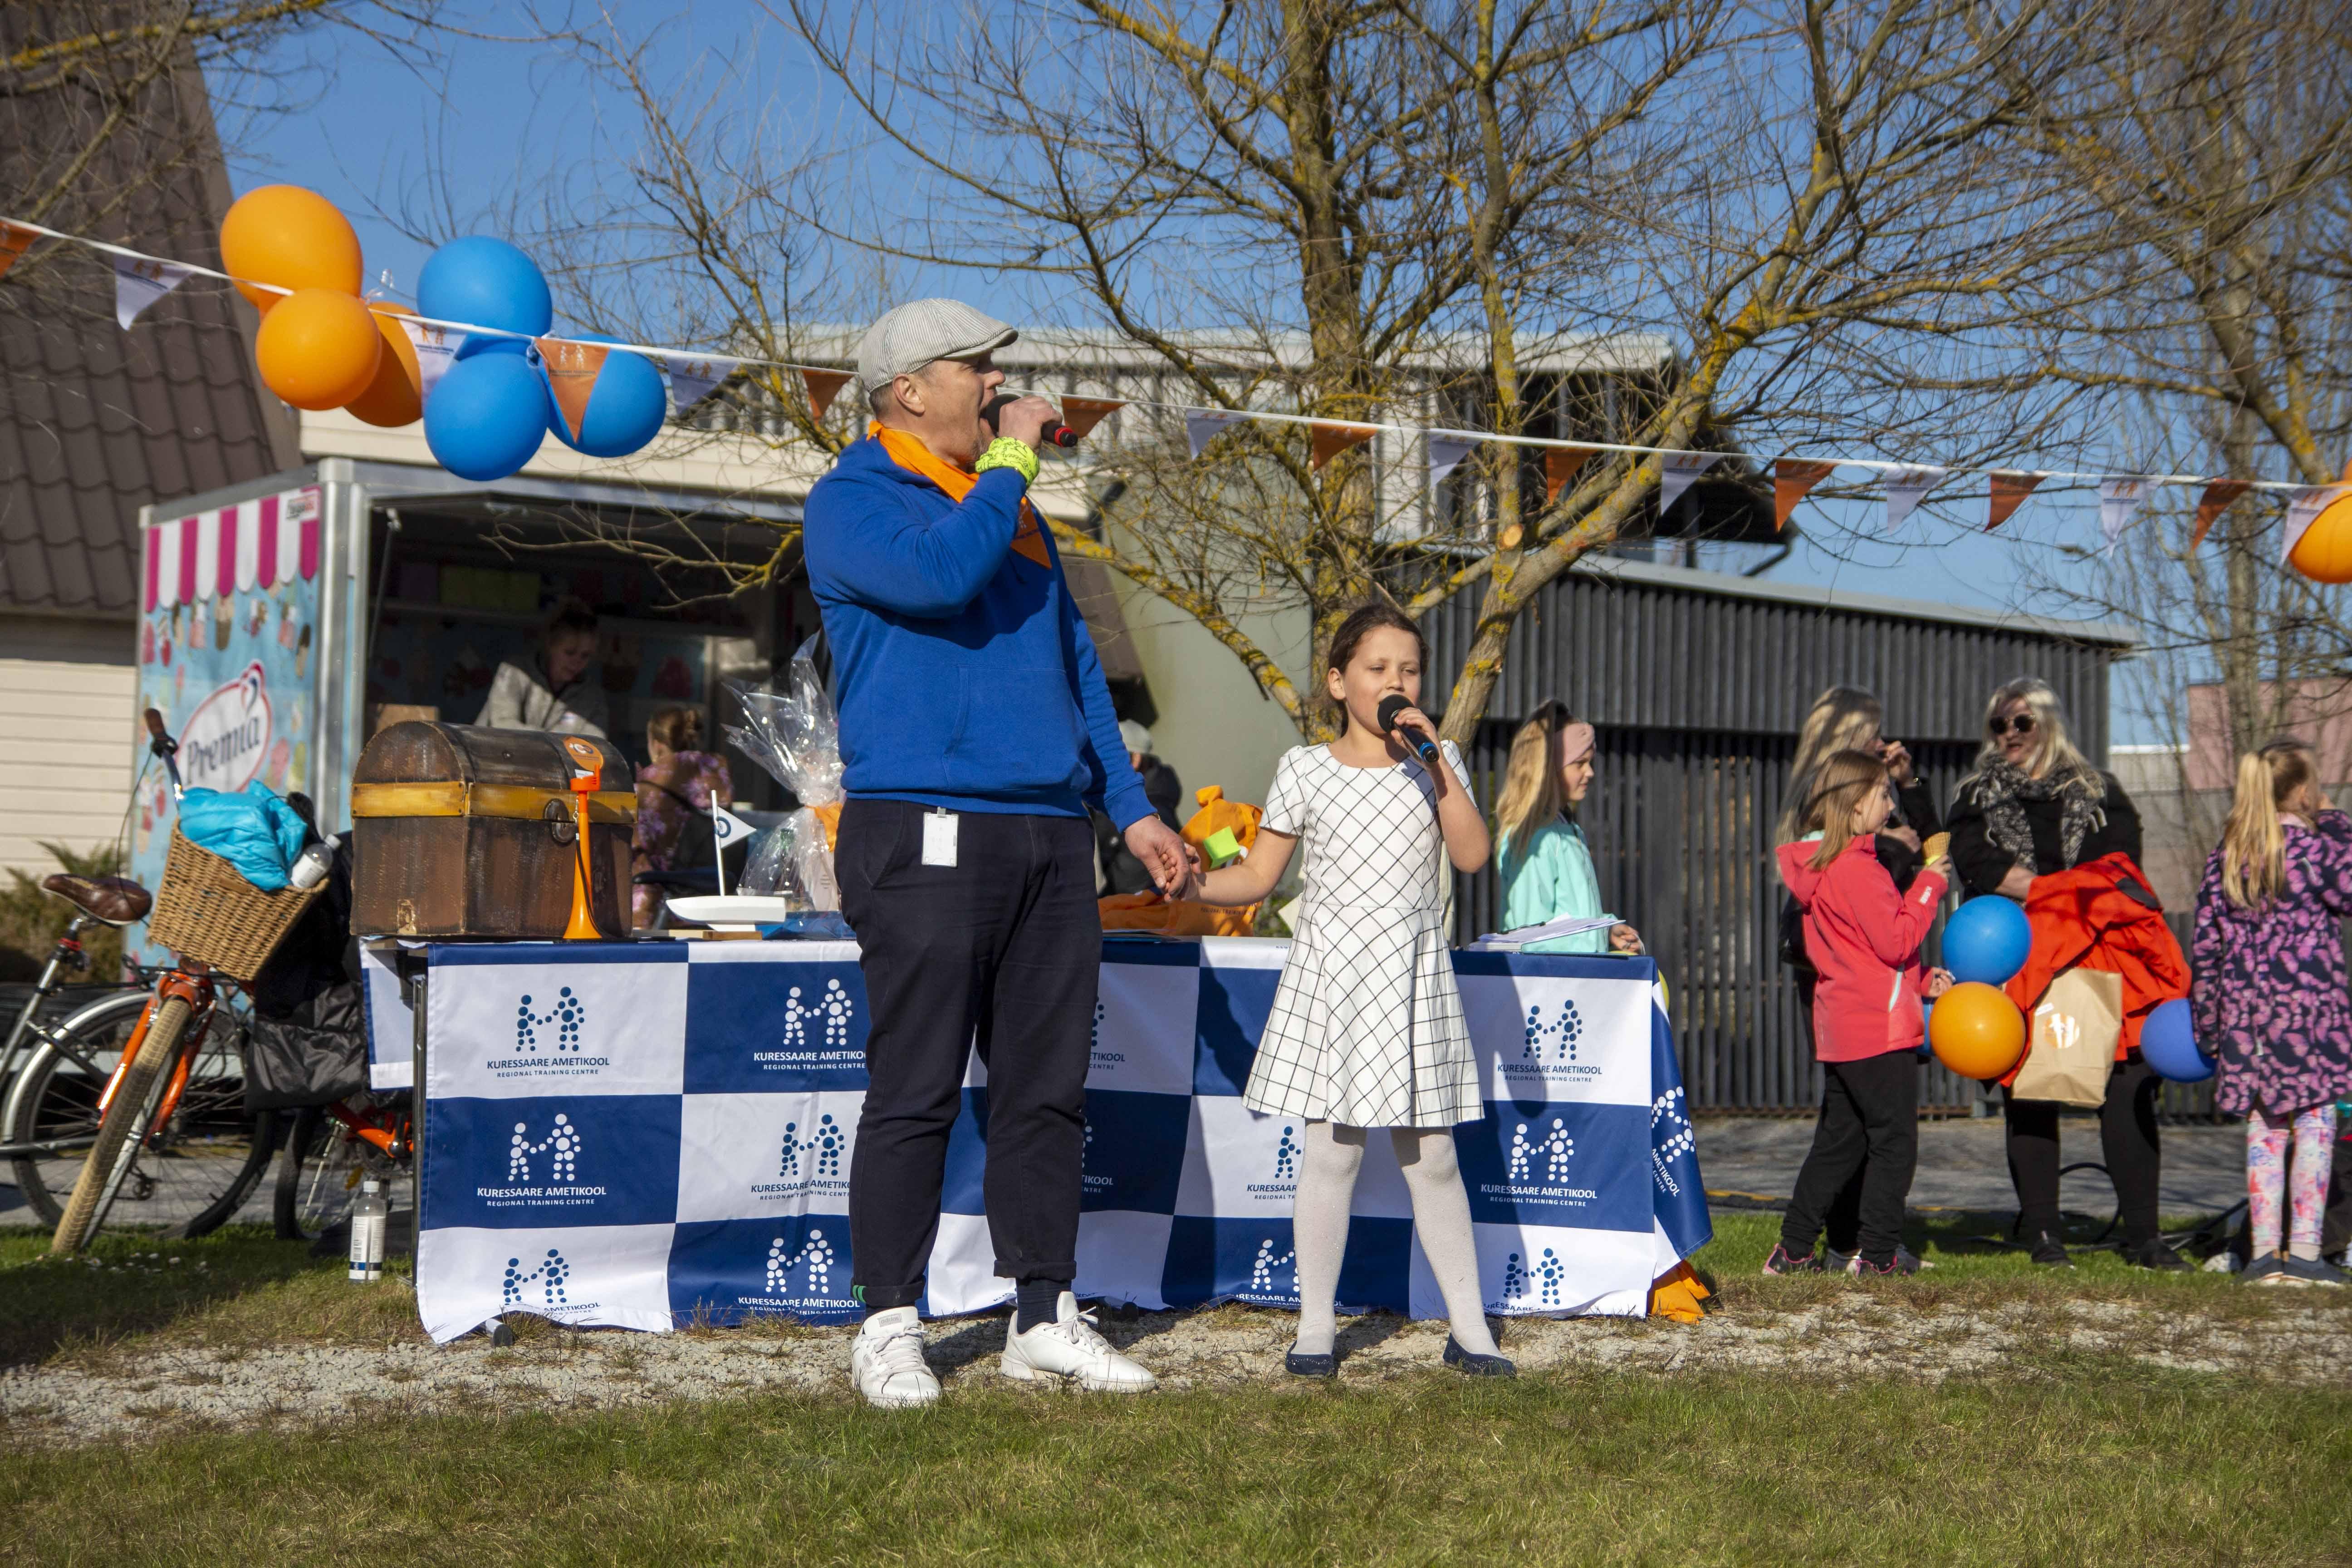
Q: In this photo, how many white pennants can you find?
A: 9